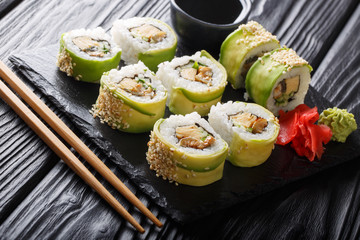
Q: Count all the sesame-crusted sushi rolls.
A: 5